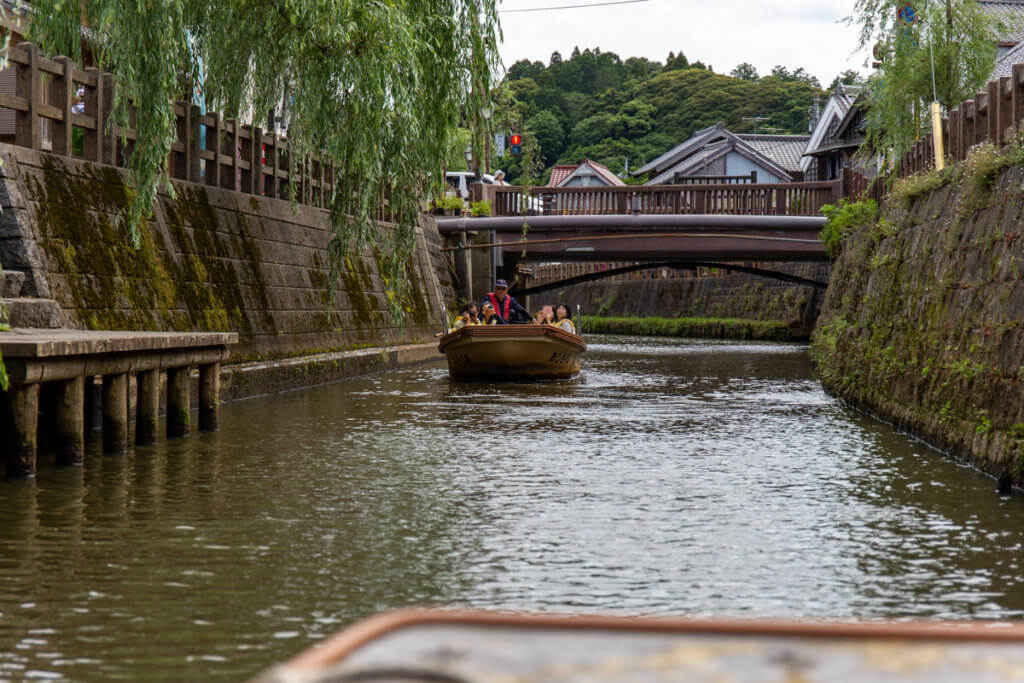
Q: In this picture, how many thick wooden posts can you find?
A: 6